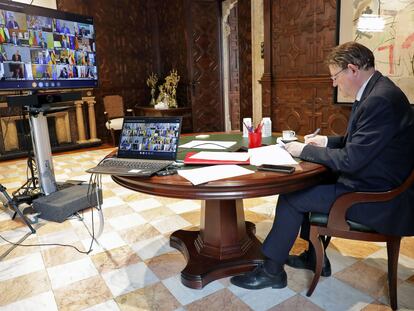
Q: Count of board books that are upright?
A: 0